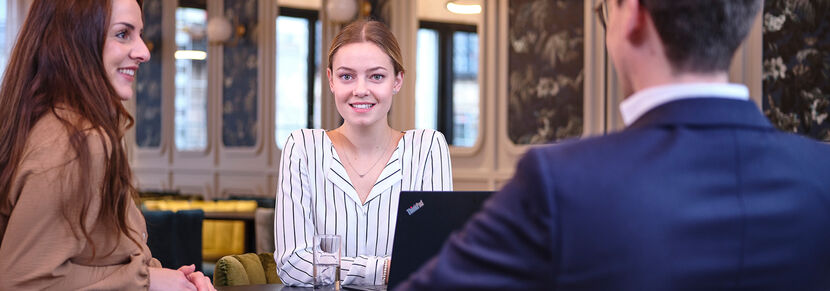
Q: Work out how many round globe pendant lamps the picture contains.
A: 2